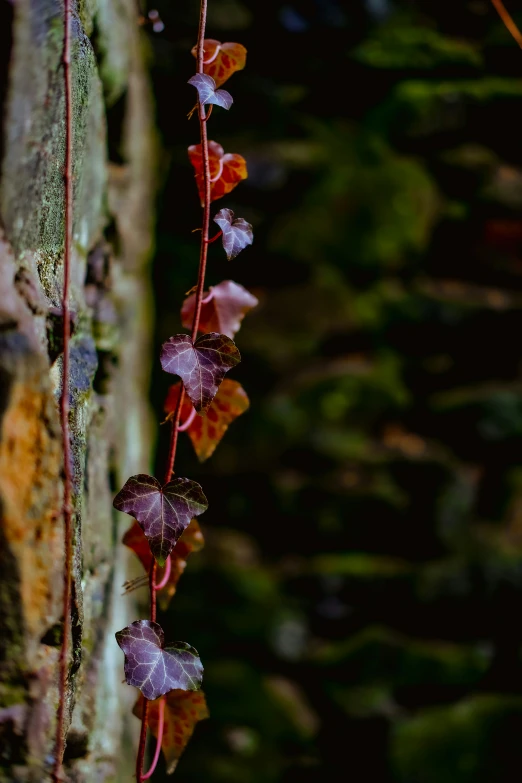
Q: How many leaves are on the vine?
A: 11